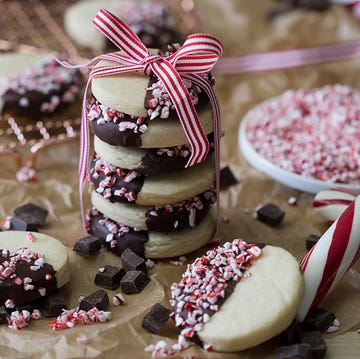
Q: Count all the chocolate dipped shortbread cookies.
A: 10